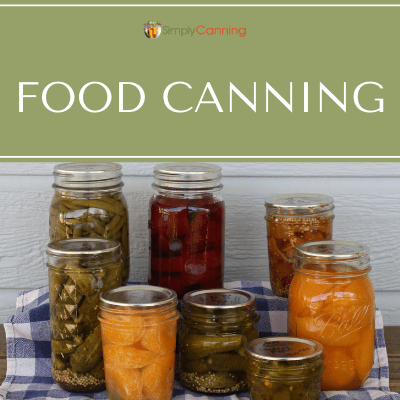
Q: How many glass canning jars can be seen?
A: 8